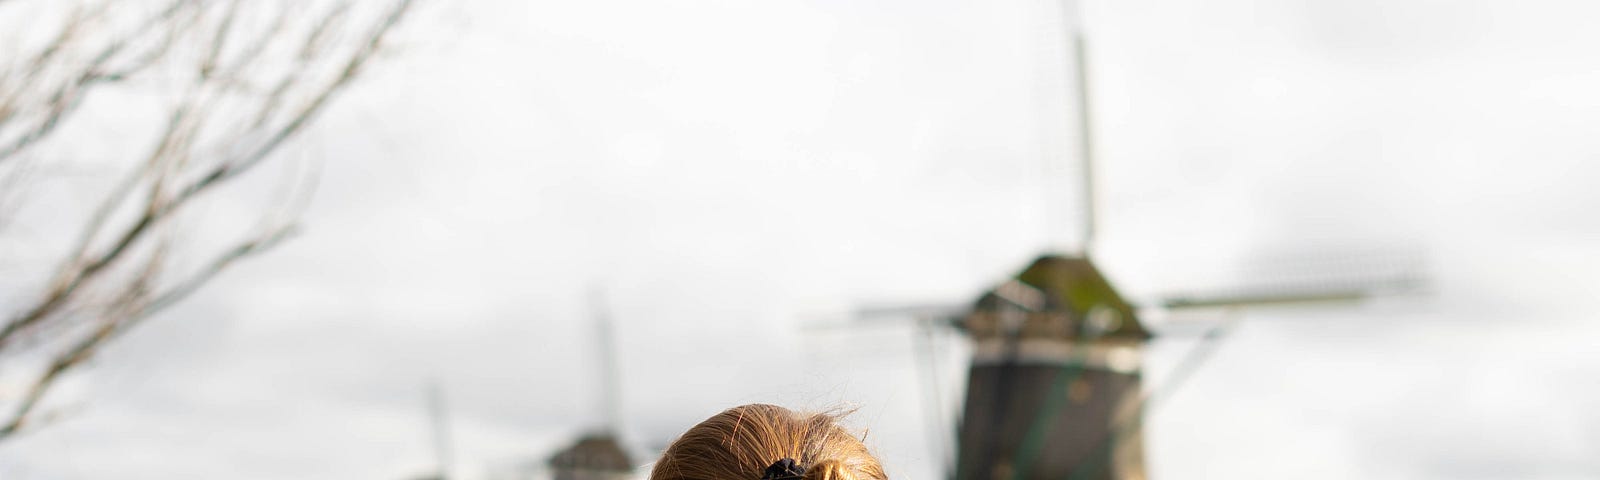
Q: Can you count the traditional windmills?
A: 3